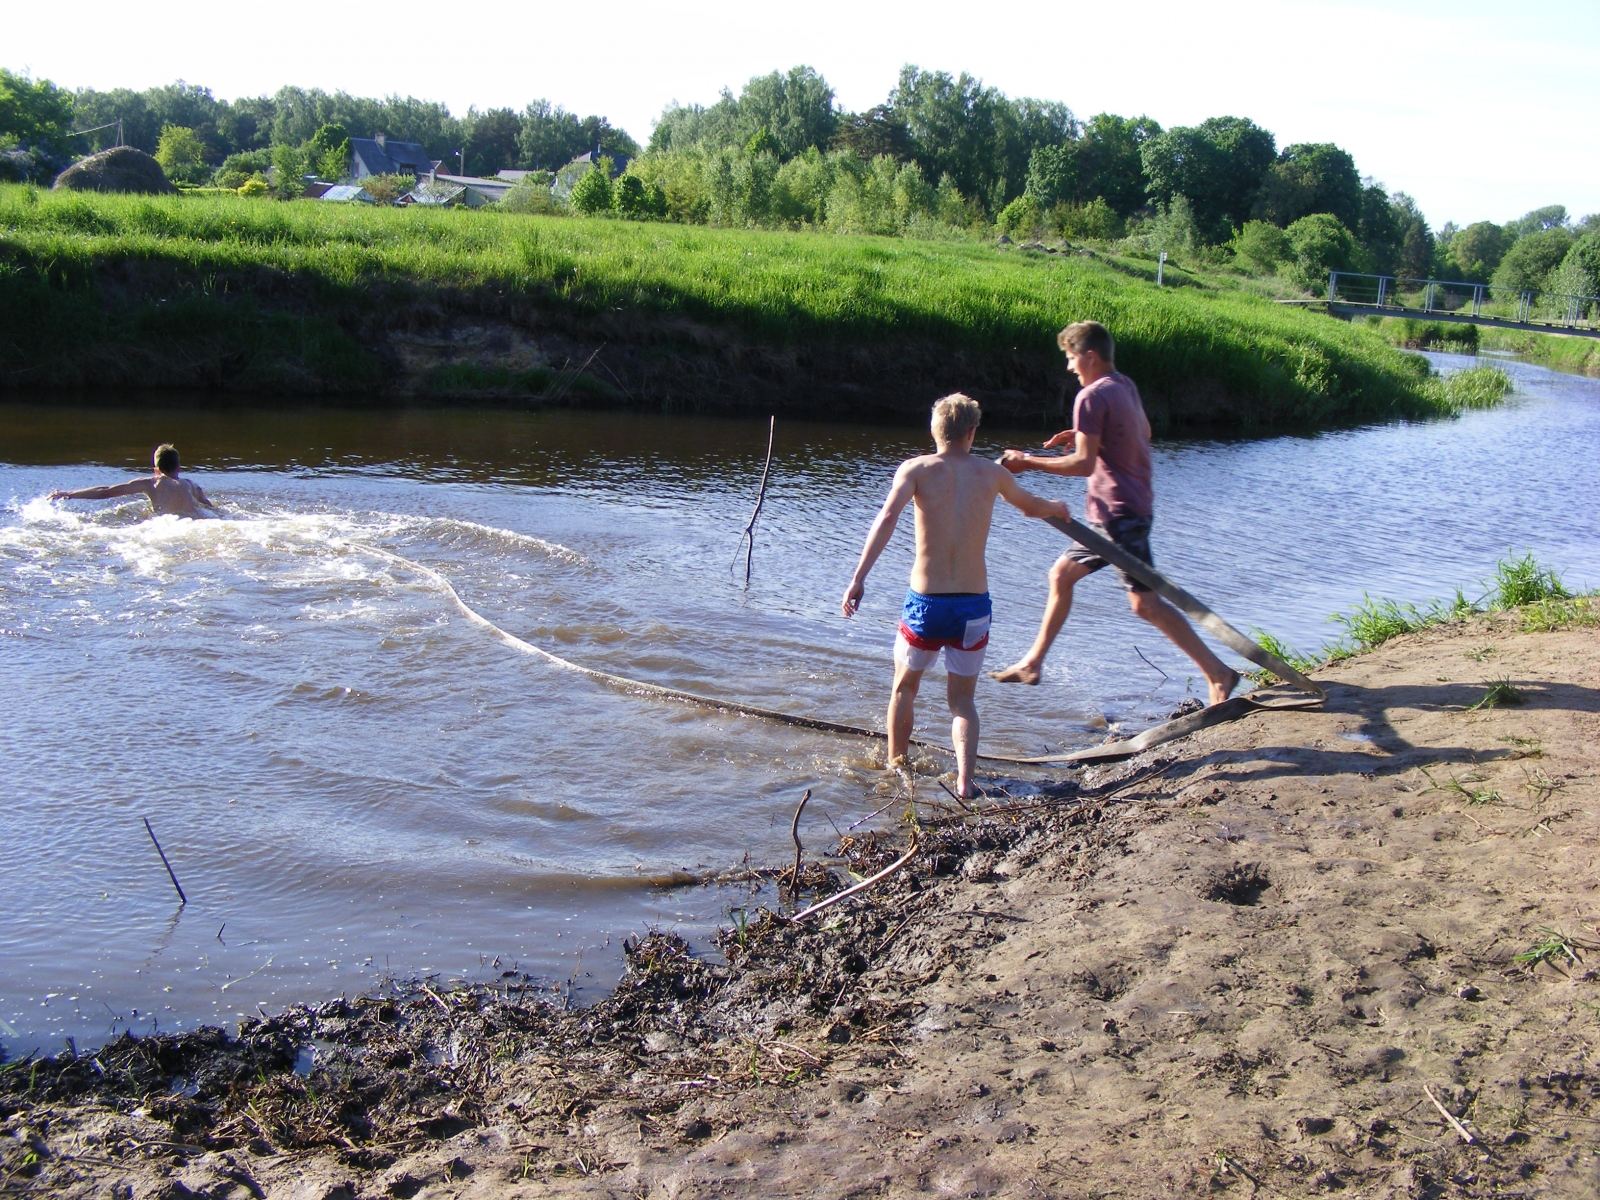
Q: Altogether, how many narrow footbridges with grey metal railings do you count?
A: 1